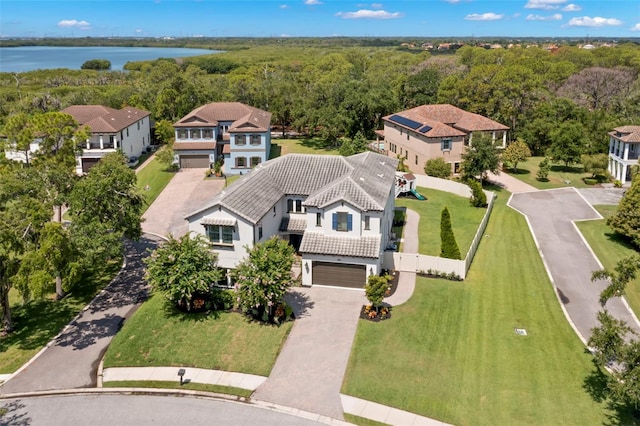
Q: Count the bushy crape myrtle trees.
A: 2